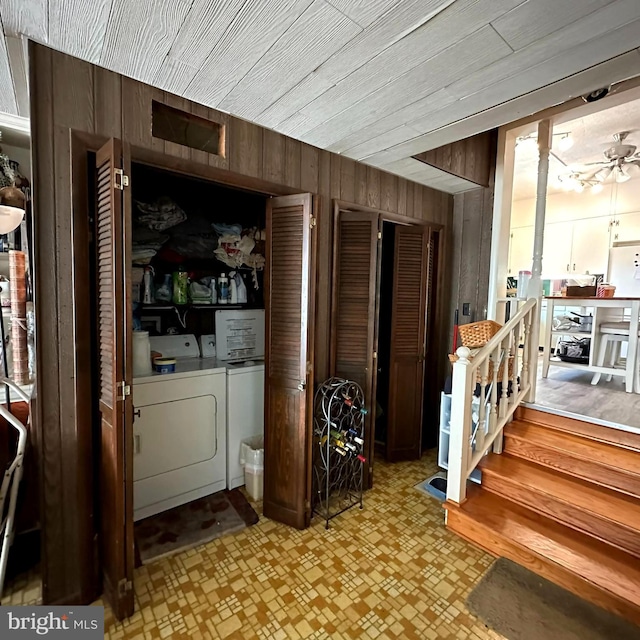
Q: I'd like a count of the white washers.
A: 1